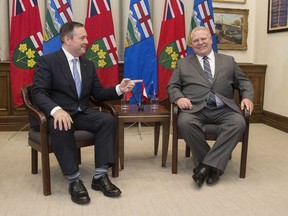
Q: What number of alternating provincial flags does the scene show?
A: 6